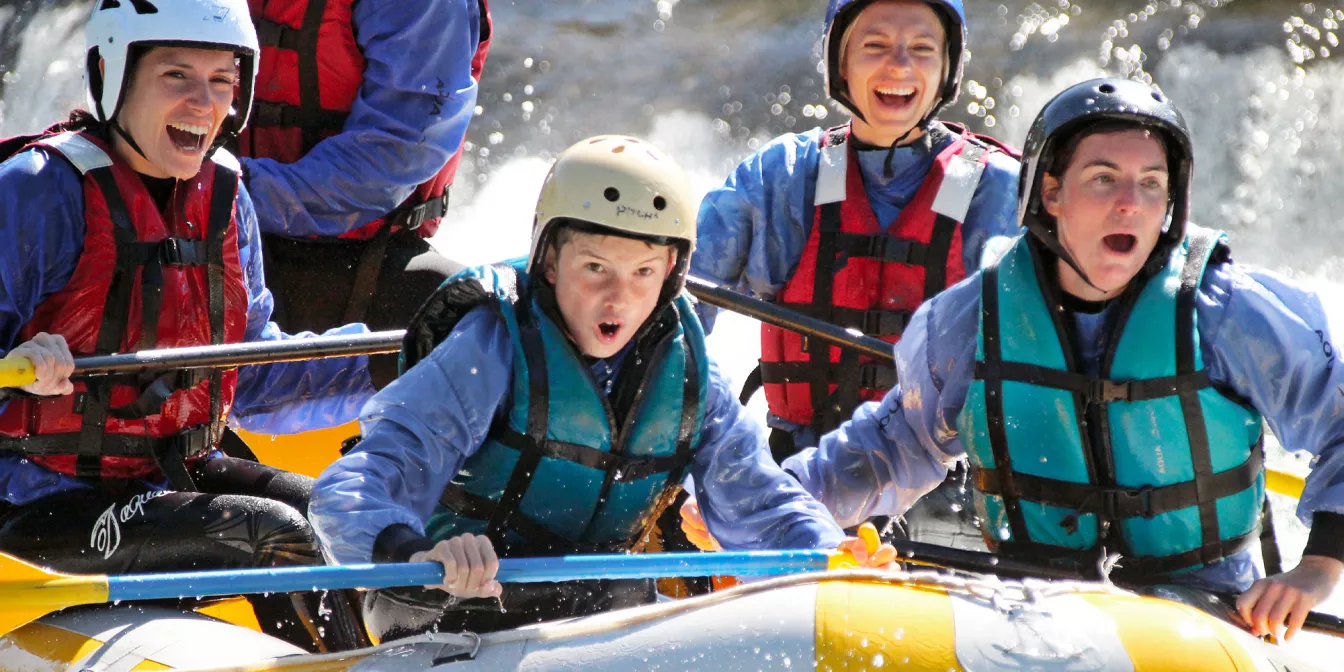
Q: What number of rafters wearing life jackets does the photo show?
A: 5